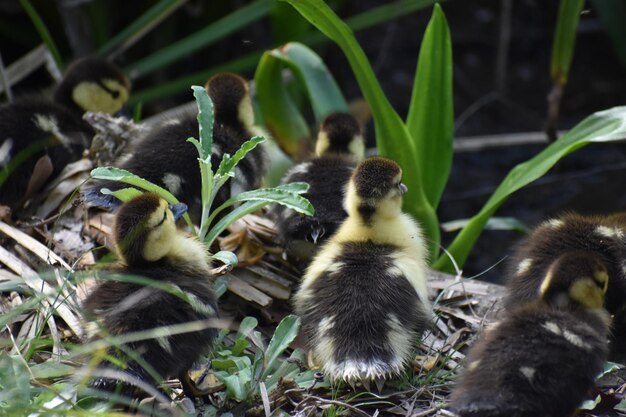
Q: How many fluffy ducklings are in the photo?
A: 7